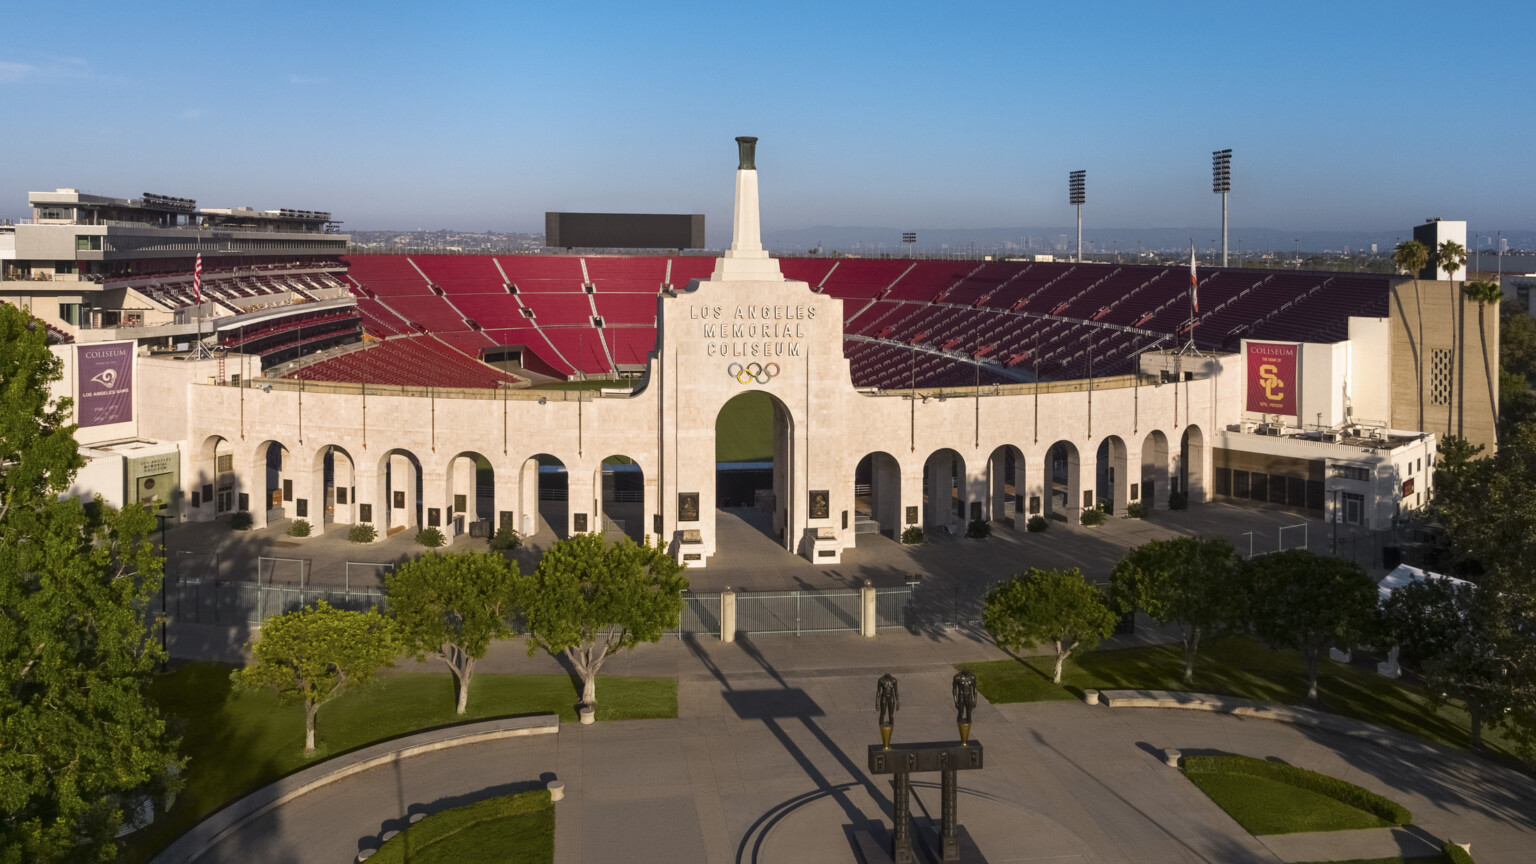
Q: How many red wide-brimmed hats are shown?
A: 0